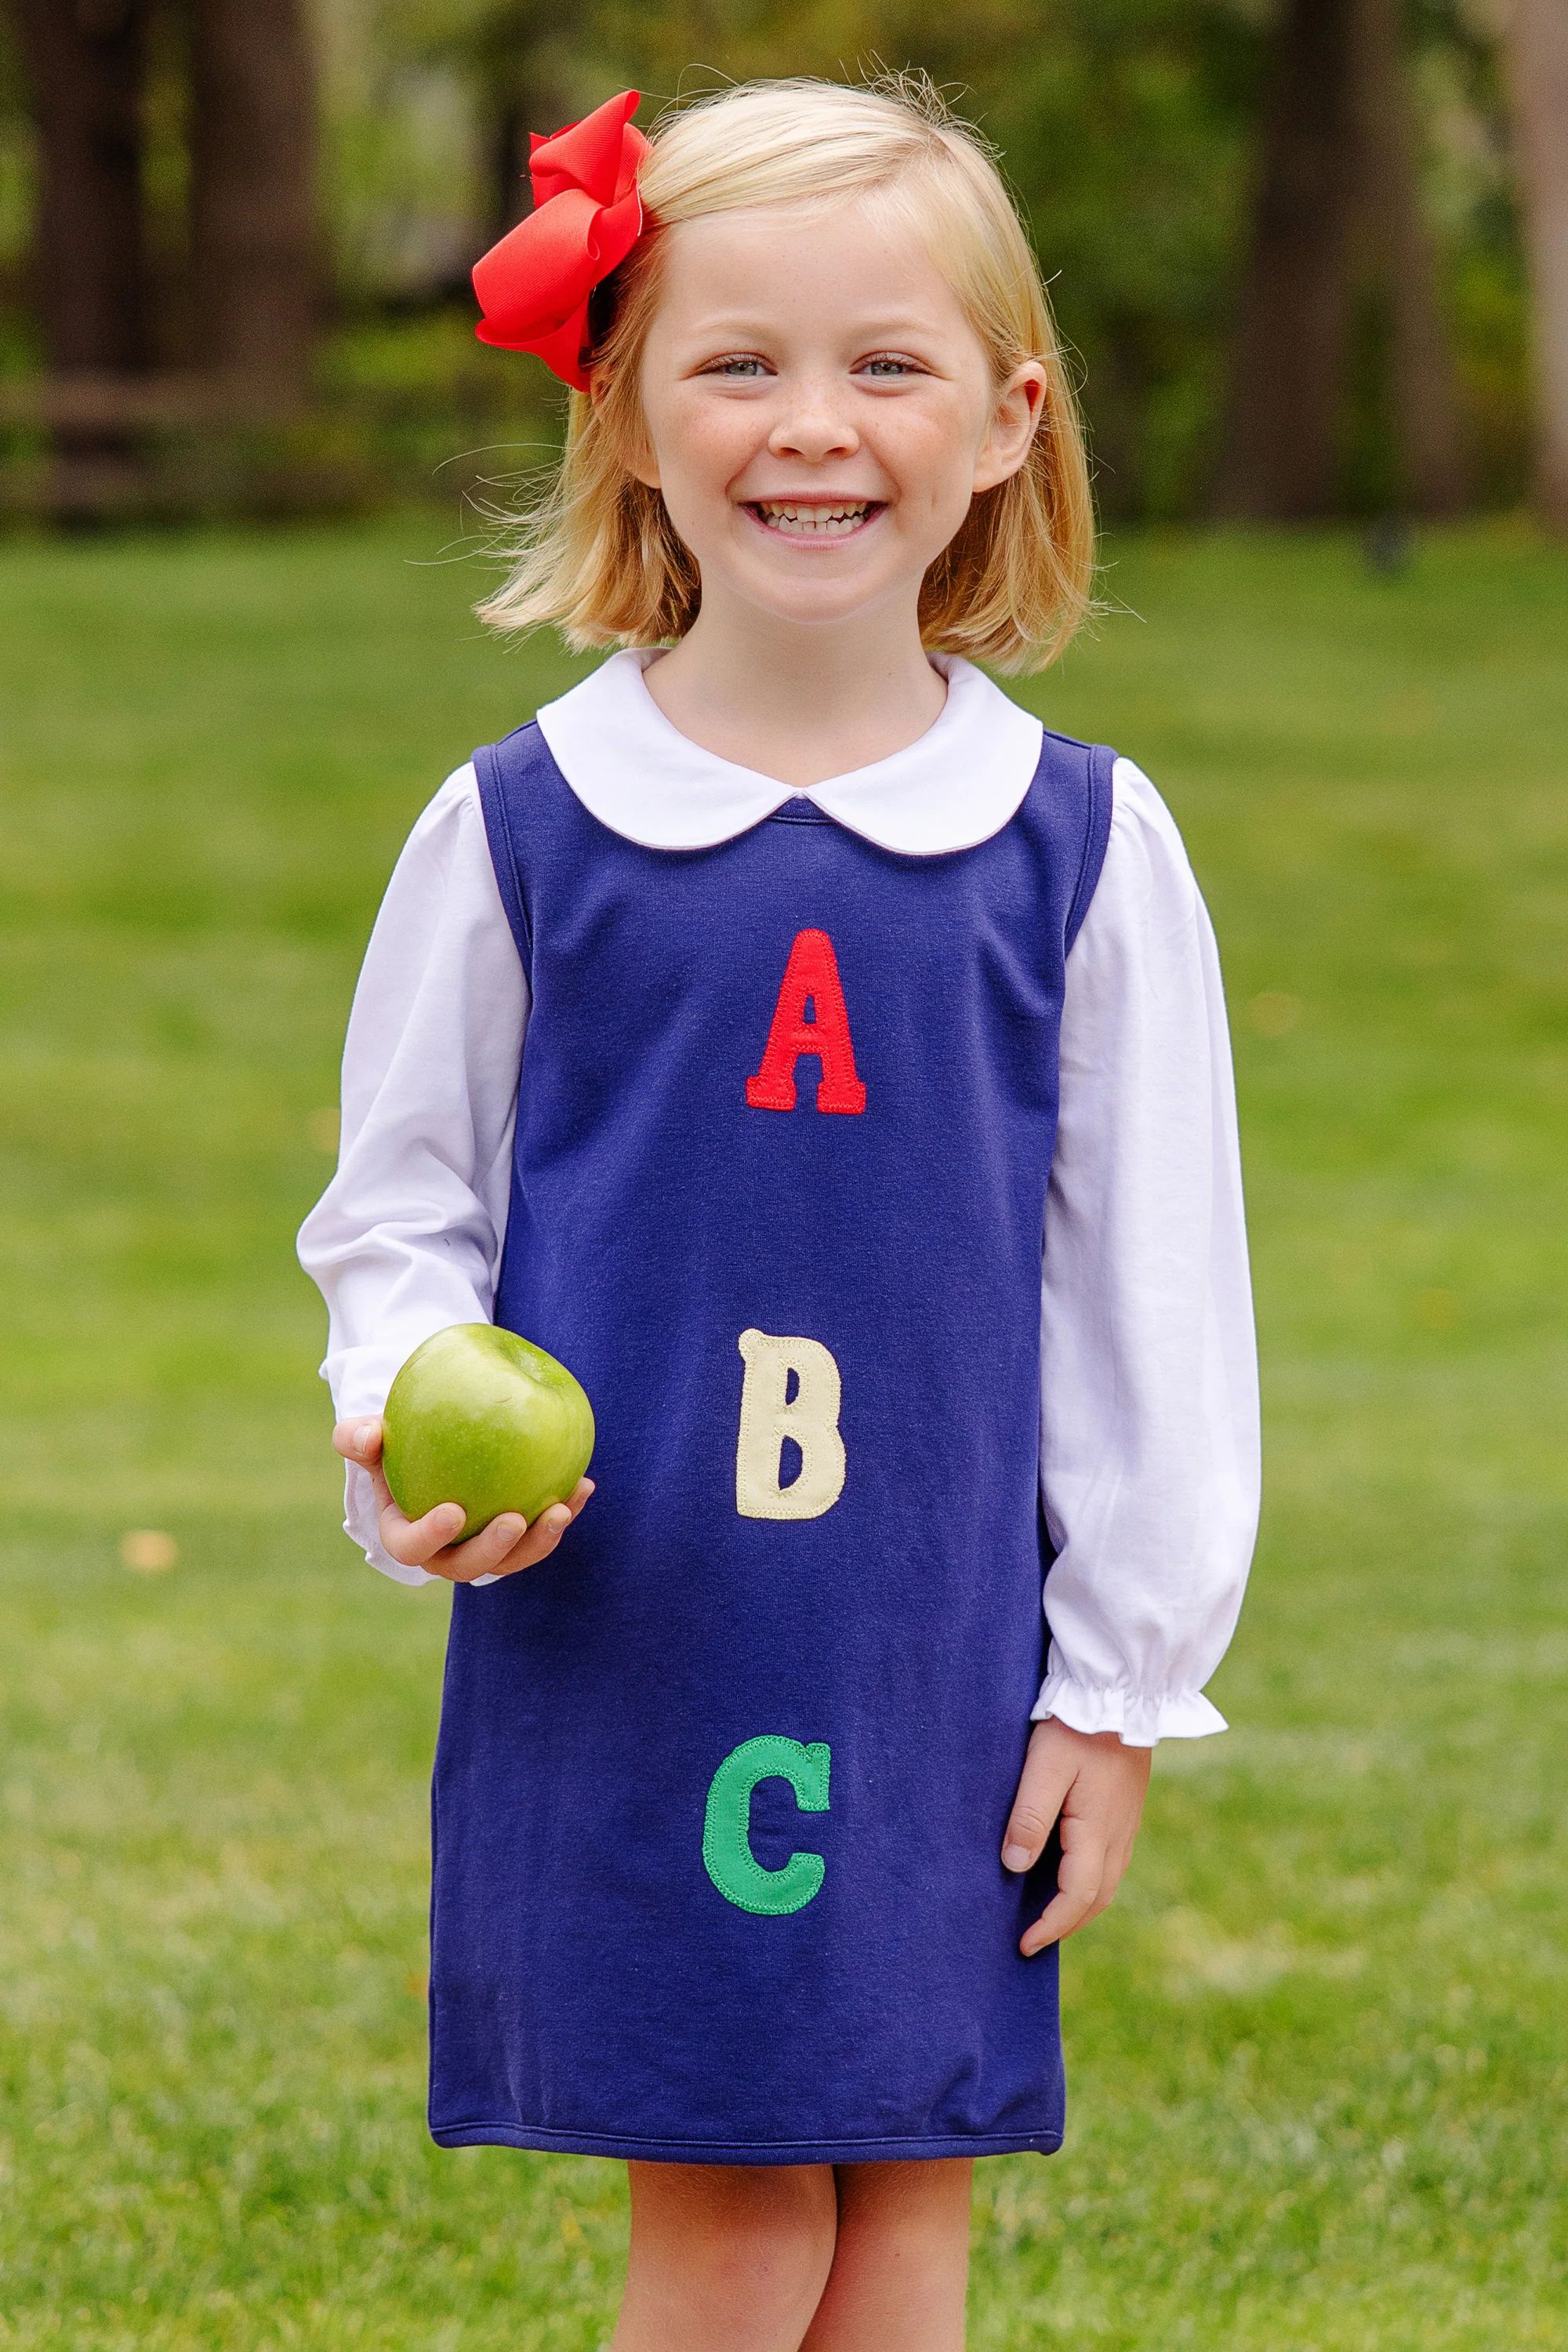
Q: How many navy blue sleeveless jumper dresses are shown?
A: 1